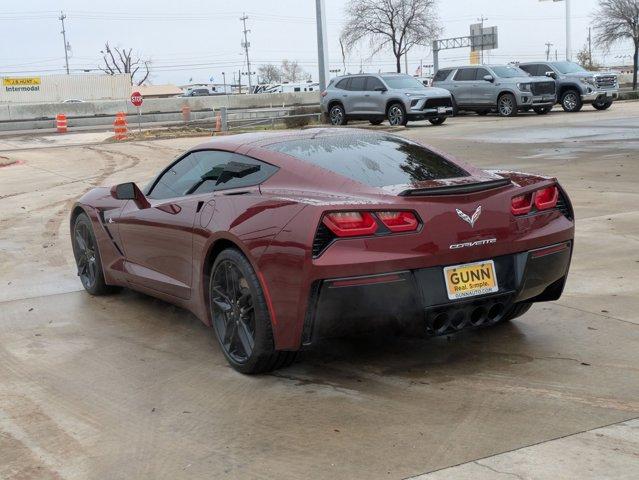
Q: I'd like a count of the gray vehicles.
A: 3